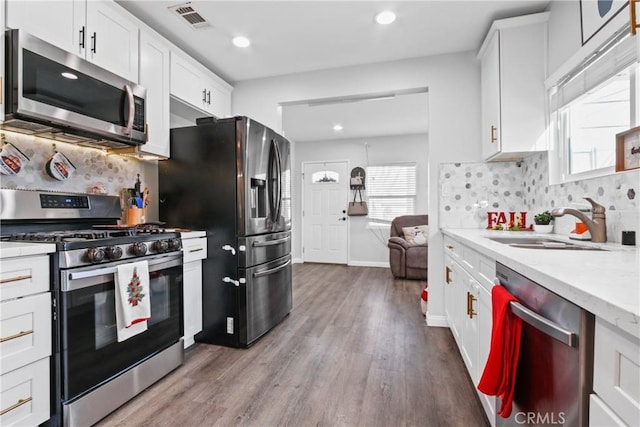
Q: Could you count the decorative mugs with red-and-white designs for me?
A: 2